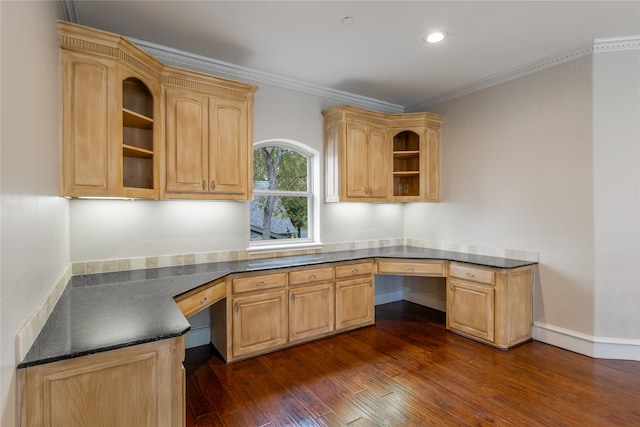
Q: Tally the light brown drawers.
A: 6